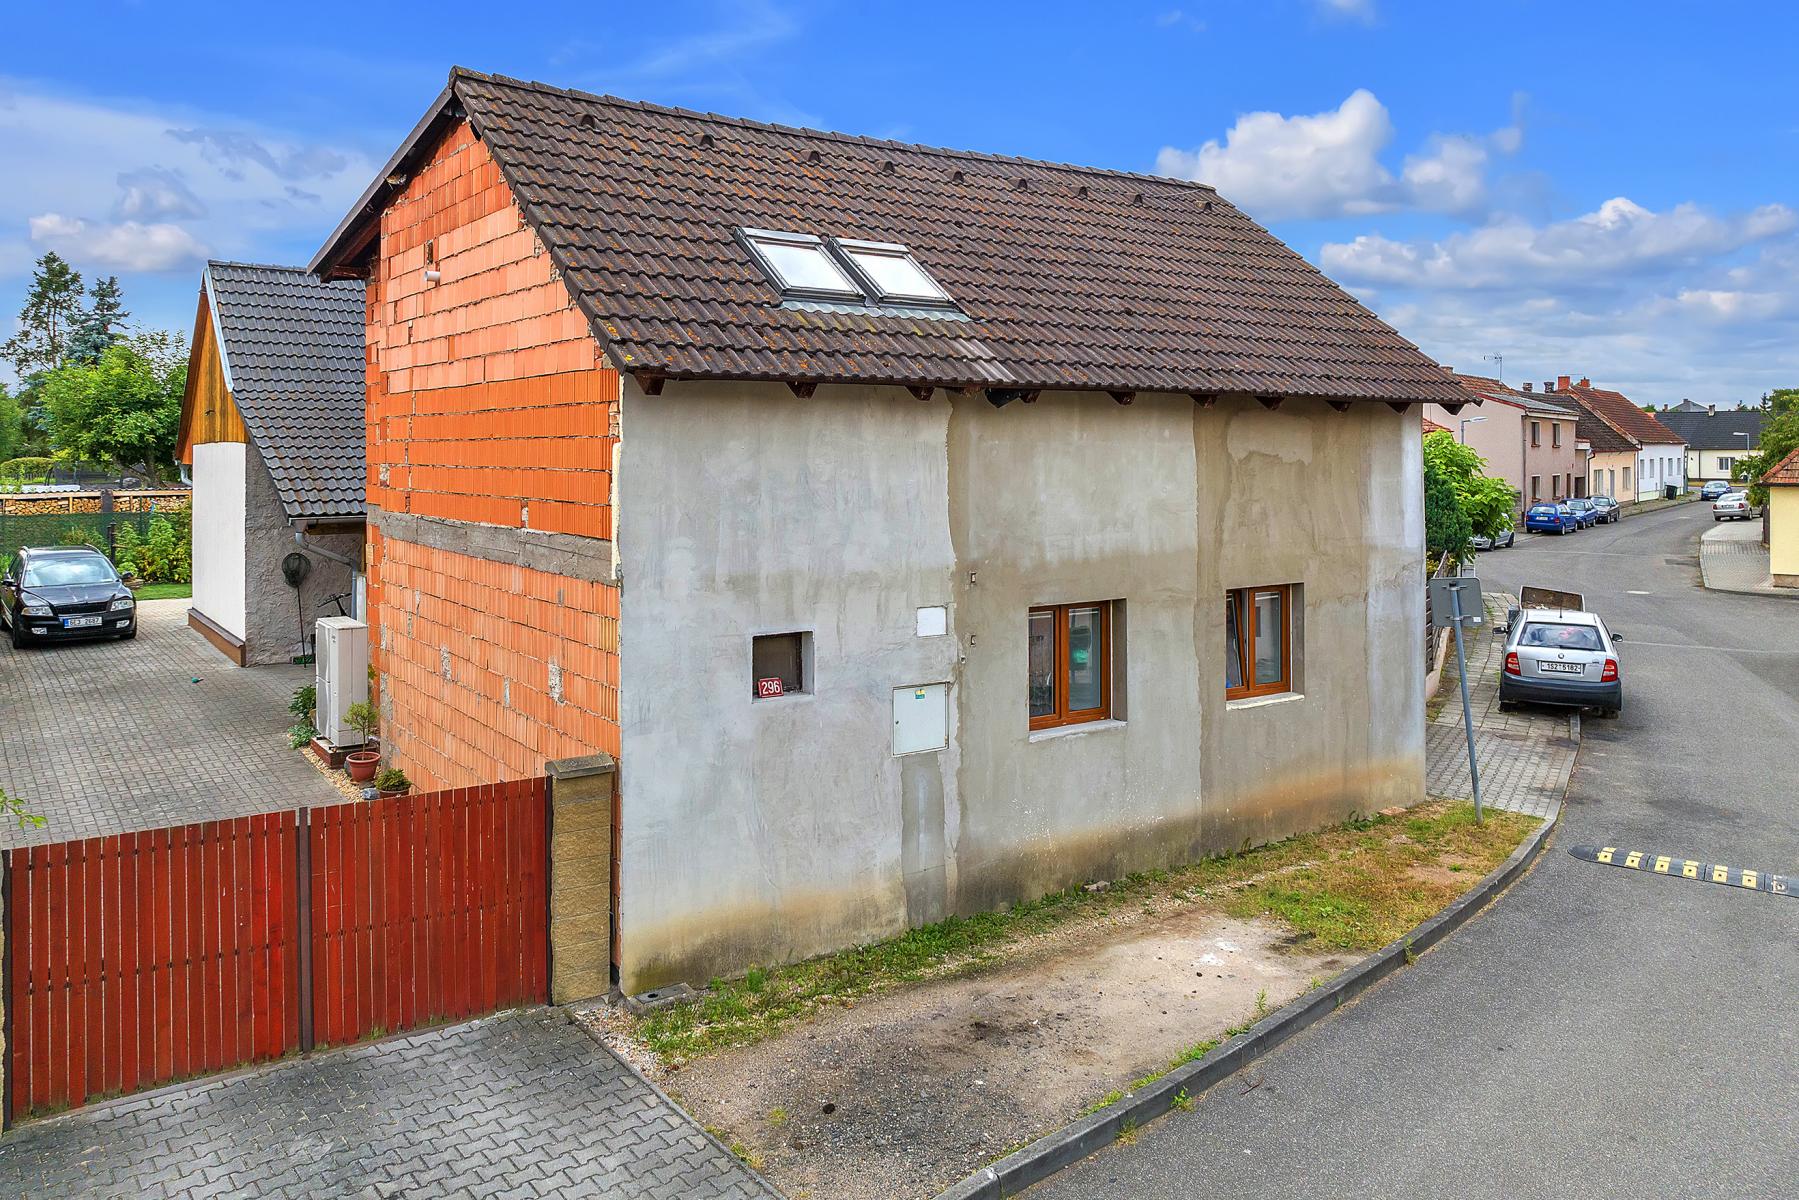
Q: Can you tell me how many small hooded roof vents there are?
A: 9